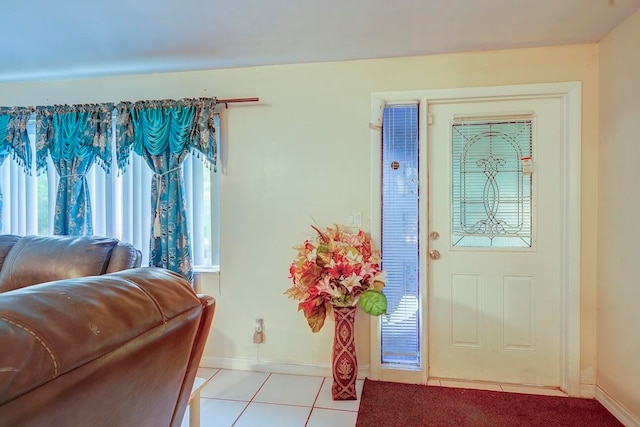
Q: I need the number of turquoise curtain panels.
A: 3